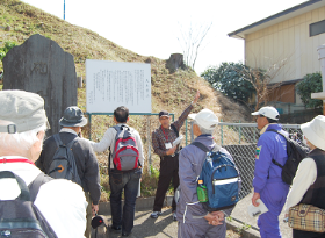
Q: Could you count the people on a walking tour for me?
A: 7